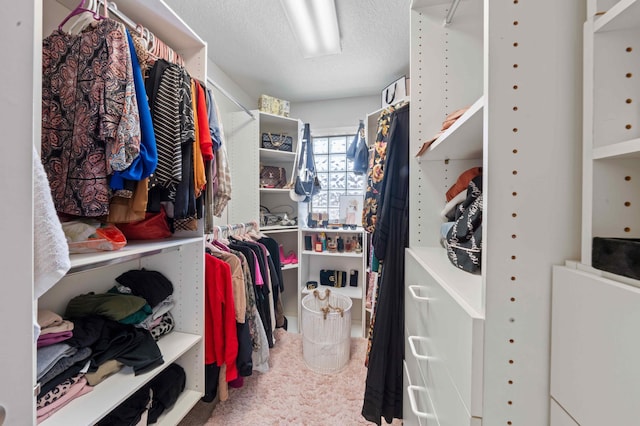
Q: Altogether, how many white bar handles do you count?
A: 3